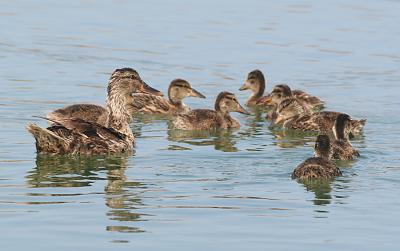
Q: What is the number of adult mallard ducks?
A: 1